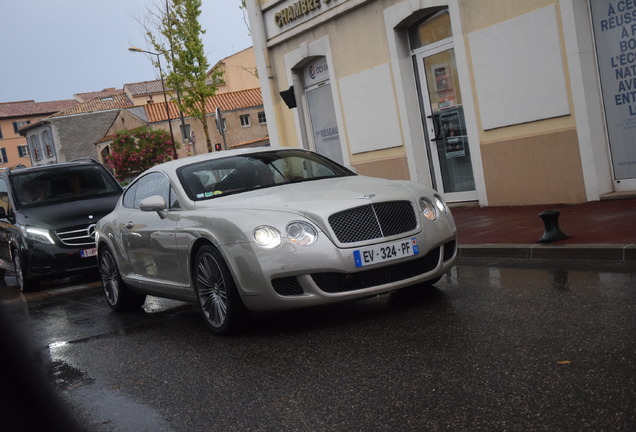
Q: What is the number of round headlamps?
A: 4